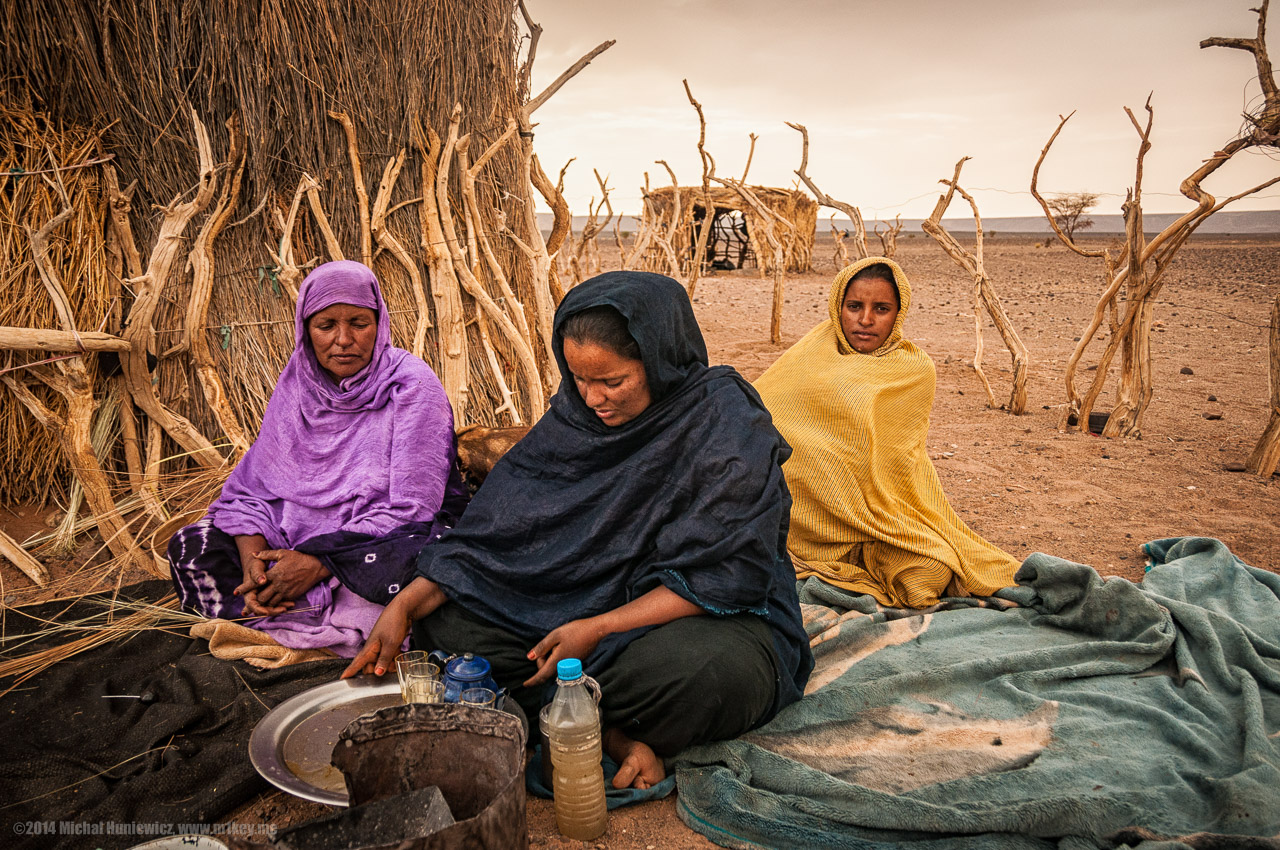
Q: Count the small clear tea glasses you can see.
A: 4